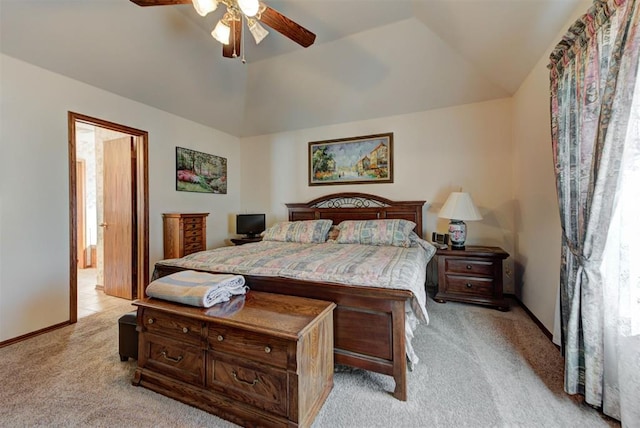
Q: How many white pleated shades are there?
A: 1